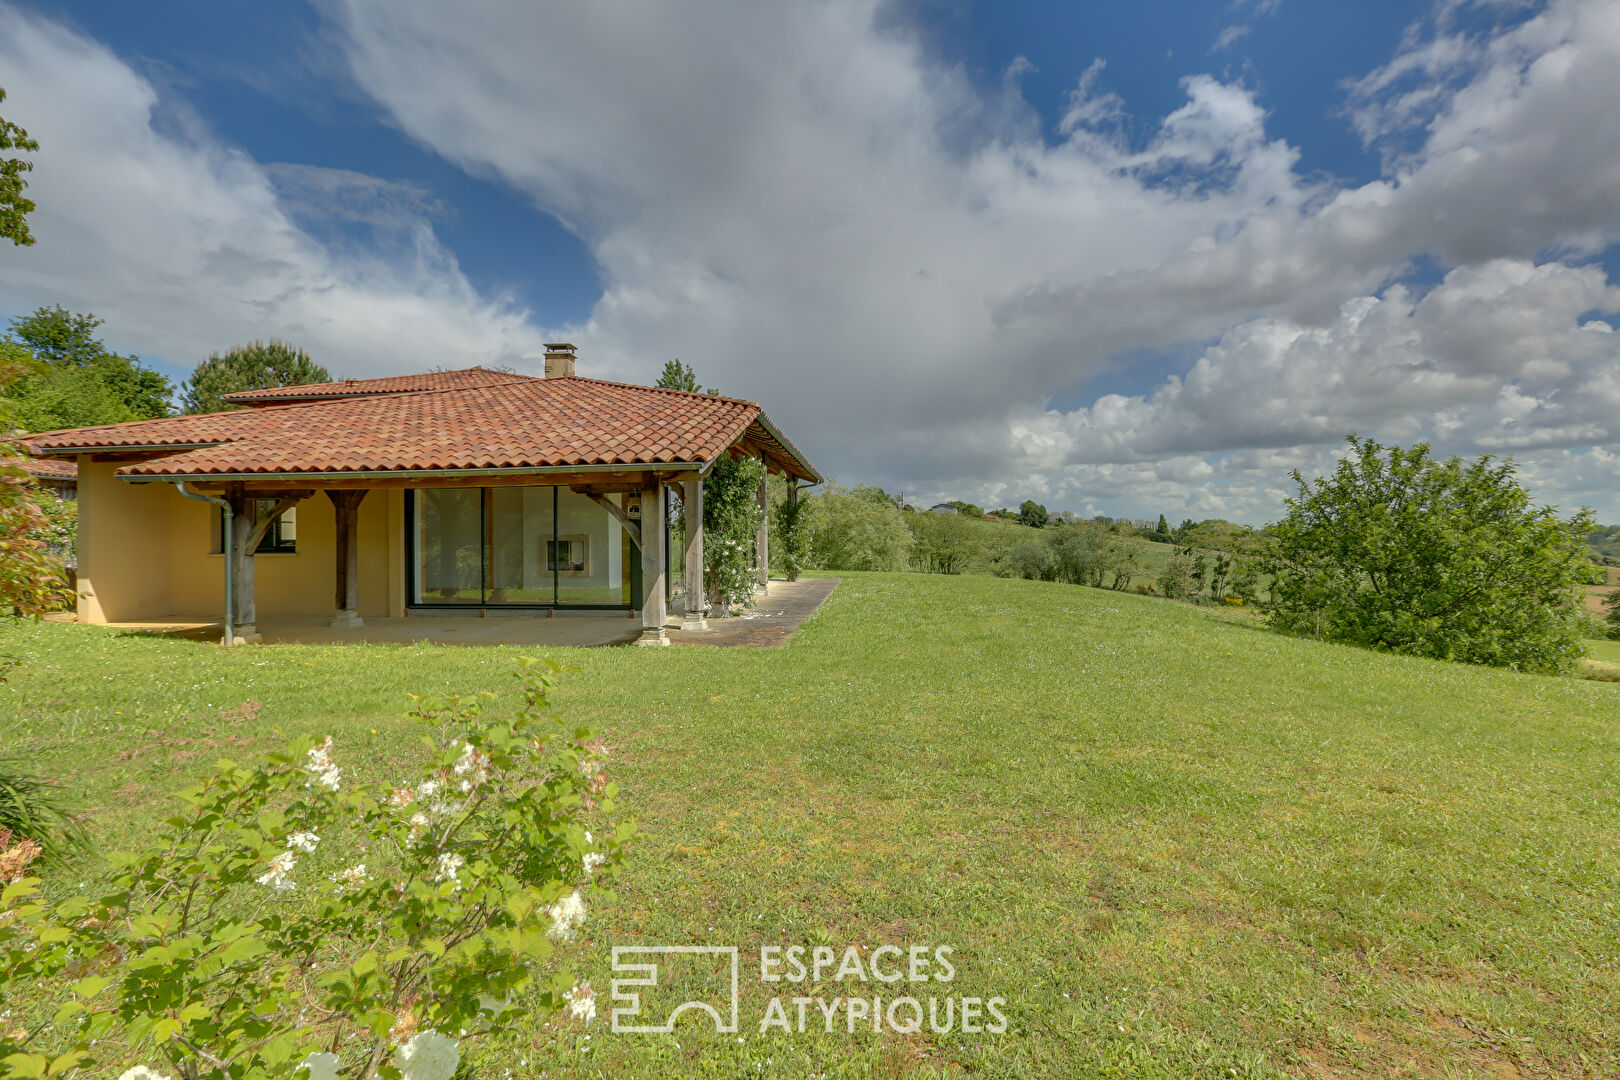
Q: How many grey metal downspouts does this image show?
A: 2